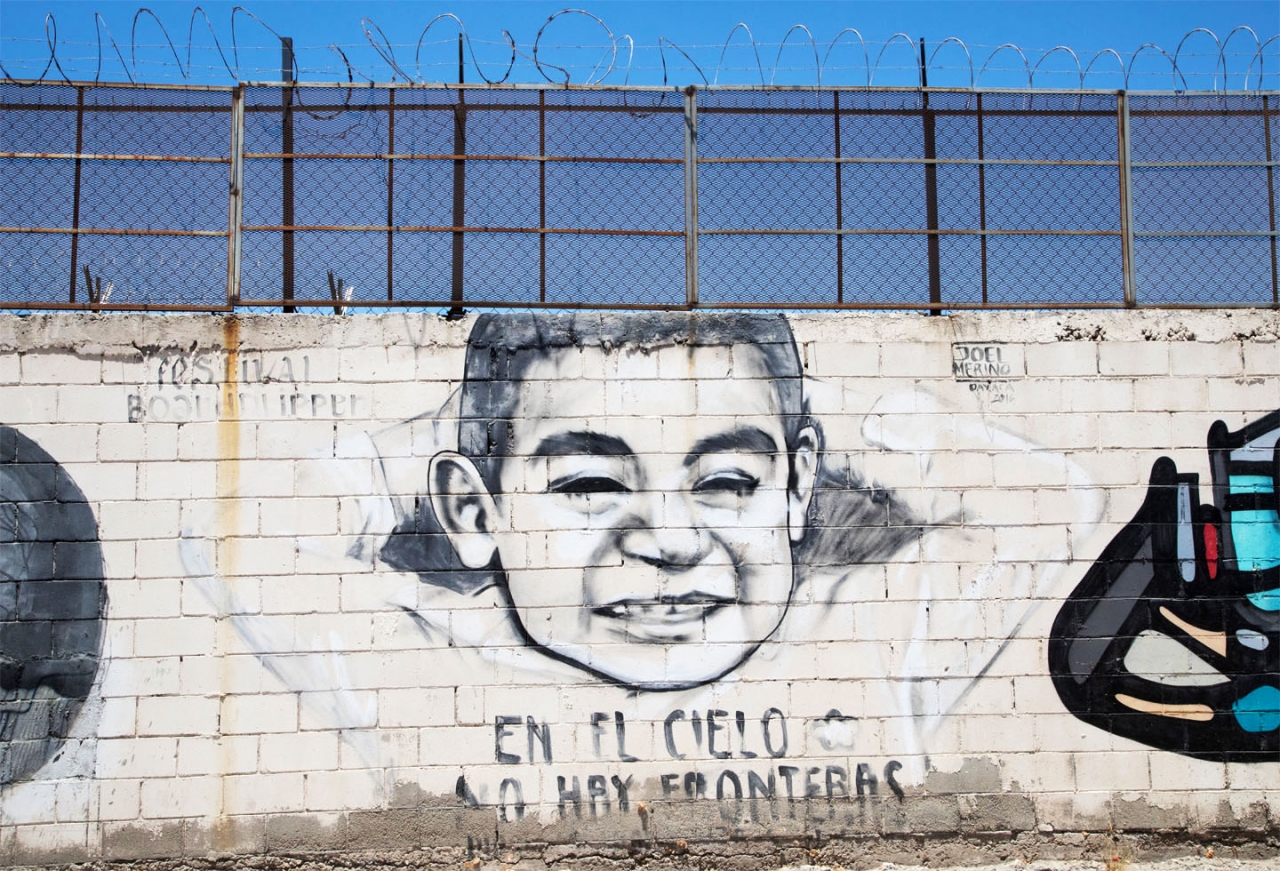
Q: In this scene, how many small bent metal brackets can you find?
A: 2